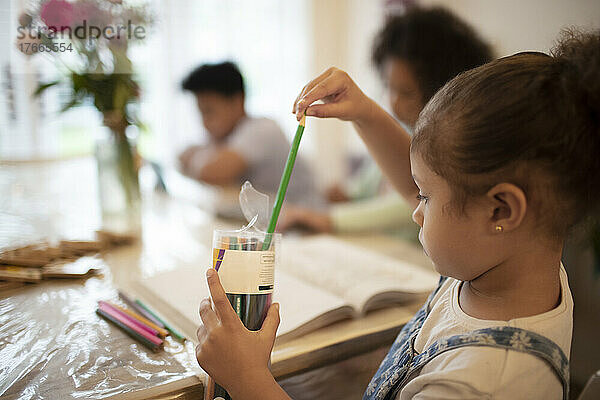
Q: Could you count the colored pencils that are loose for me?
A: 6